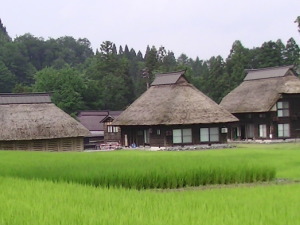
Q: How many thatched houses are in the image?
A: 3